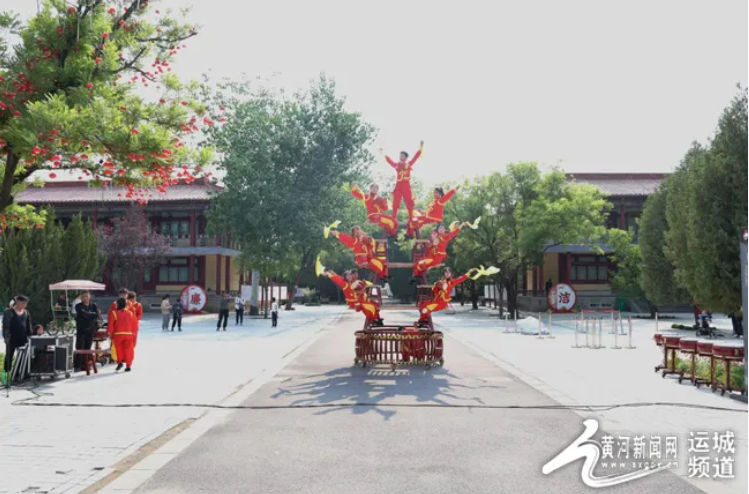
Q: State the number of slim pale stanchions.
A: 14